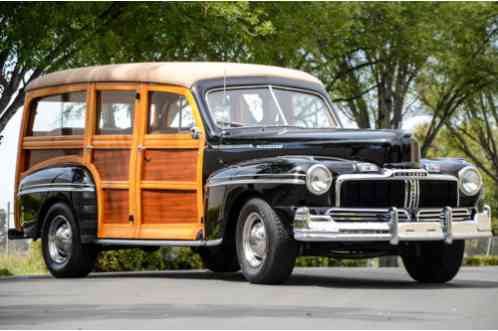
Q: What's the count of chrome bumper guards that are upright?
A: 2